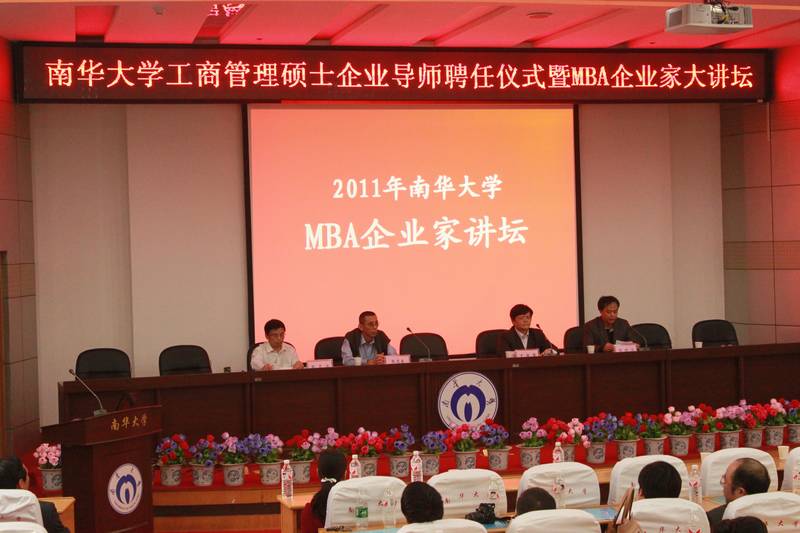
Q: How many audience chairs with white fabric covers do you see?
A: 12